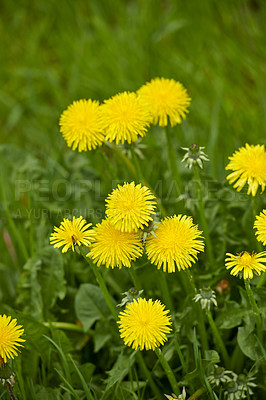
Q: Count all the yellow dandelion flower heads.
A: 12